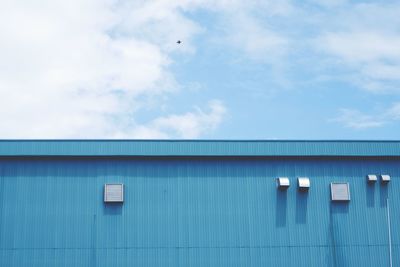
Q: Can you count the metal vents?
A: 6